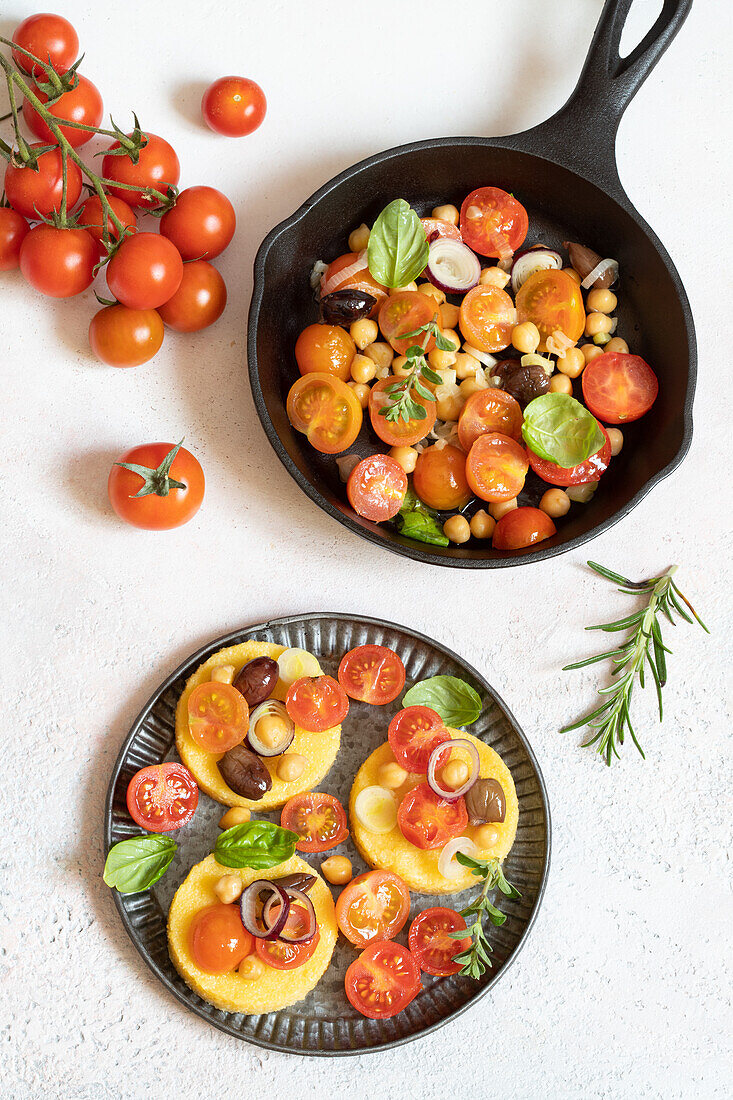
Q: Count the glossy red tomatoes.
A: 13